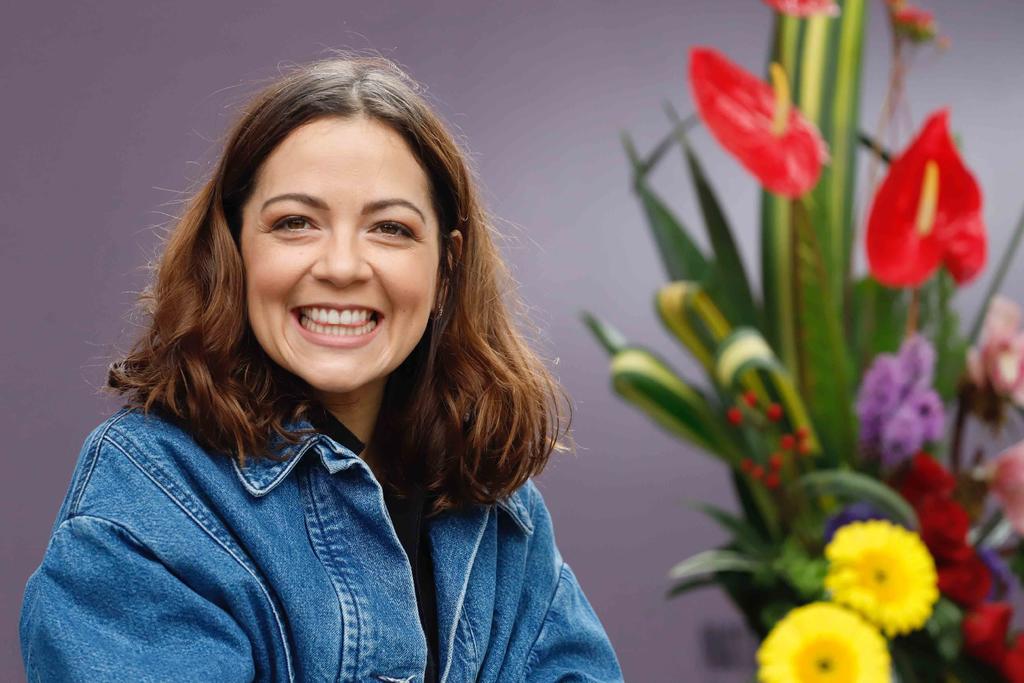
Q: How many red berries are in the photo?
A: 10